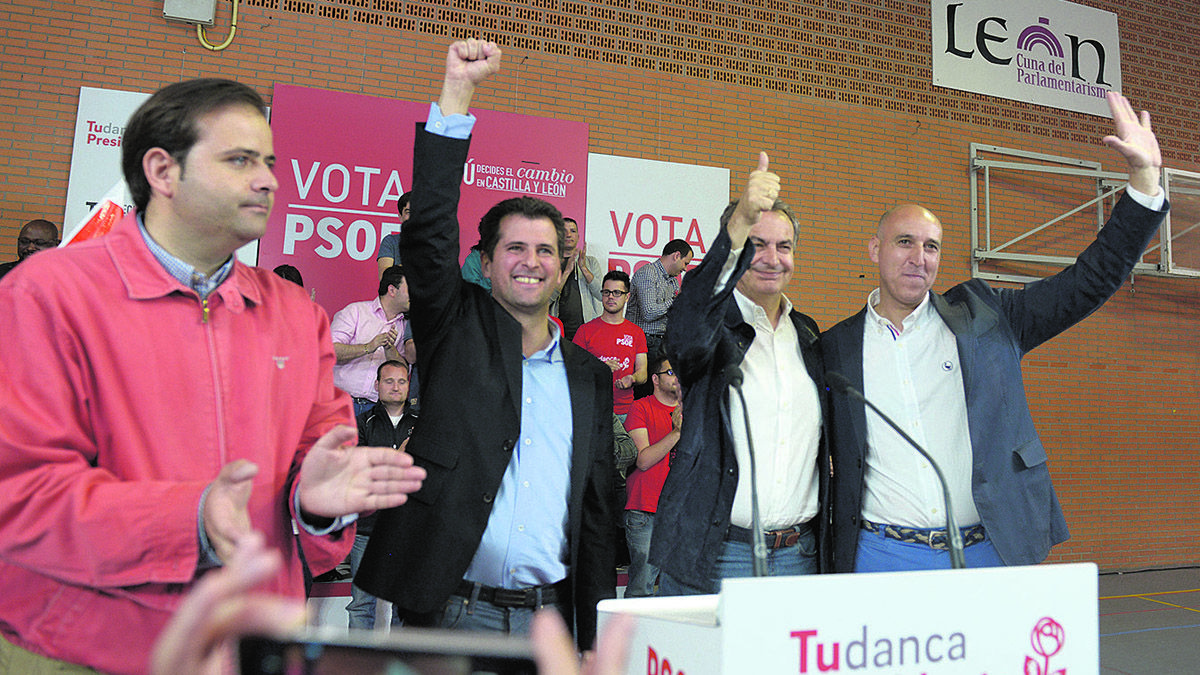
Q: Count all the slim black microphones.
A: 2